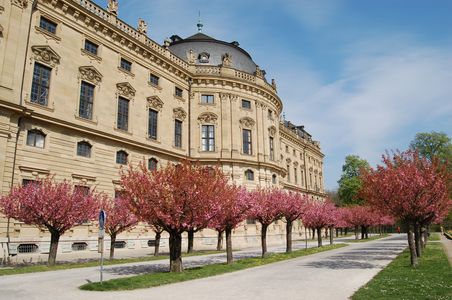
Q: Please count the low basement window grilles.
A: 4